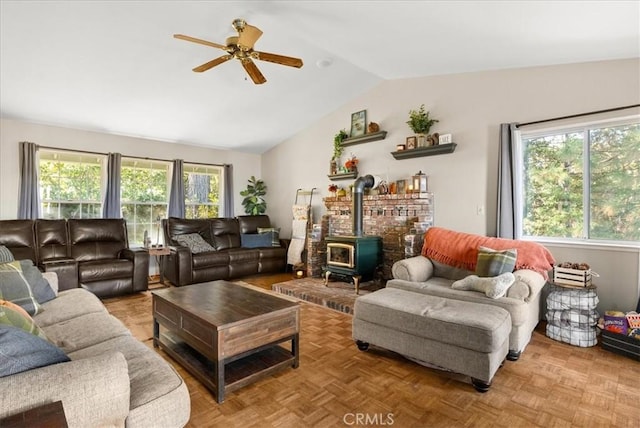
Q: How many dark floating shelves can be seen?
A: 3